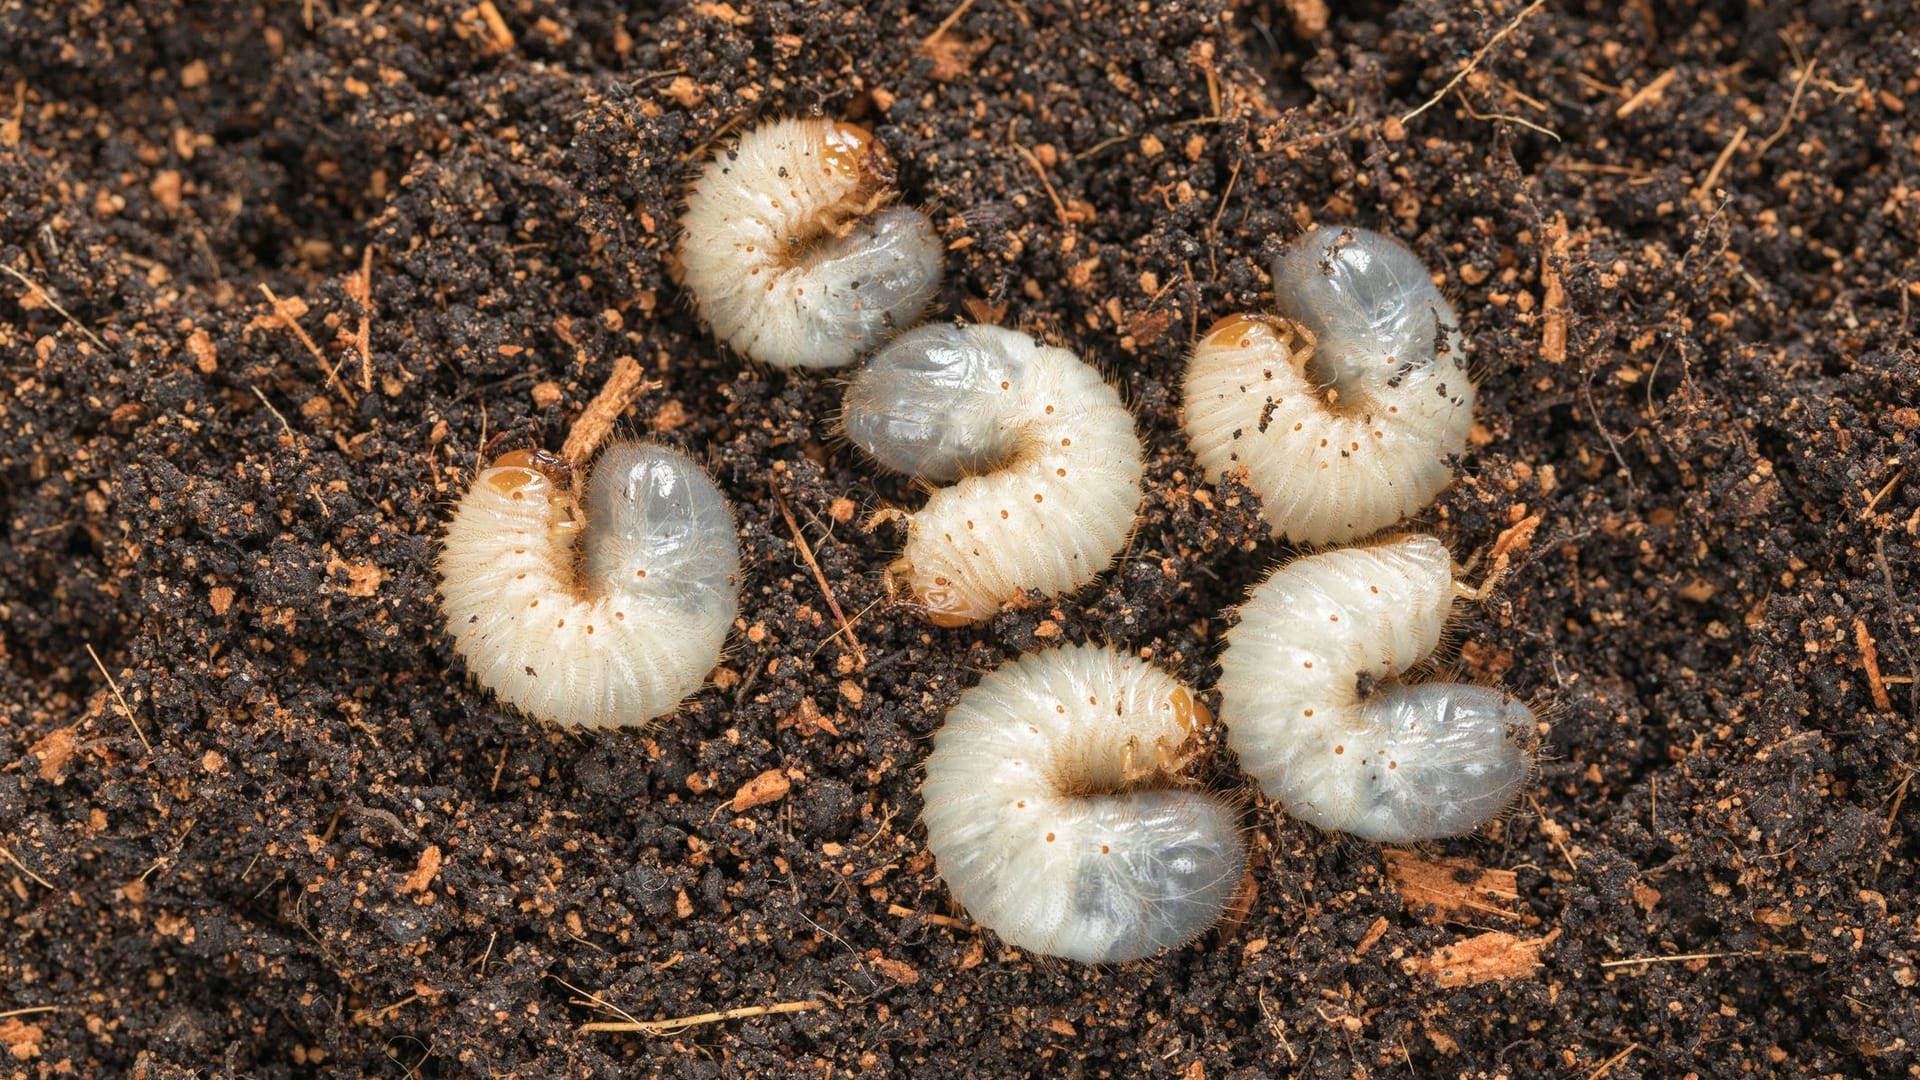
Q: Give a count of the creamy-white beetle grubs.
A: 6